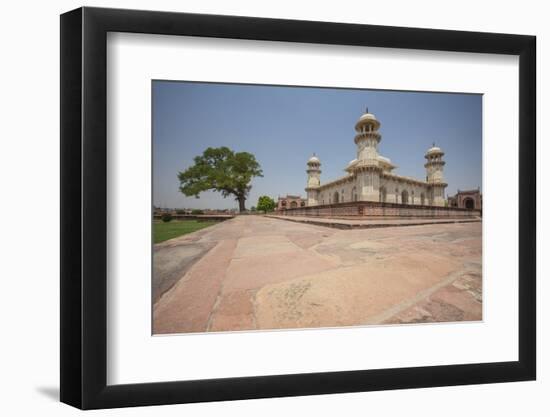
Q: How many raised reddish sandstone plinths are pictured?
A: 1